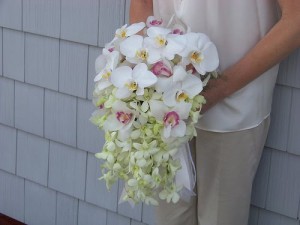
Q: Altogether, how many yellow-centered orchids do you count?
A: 7